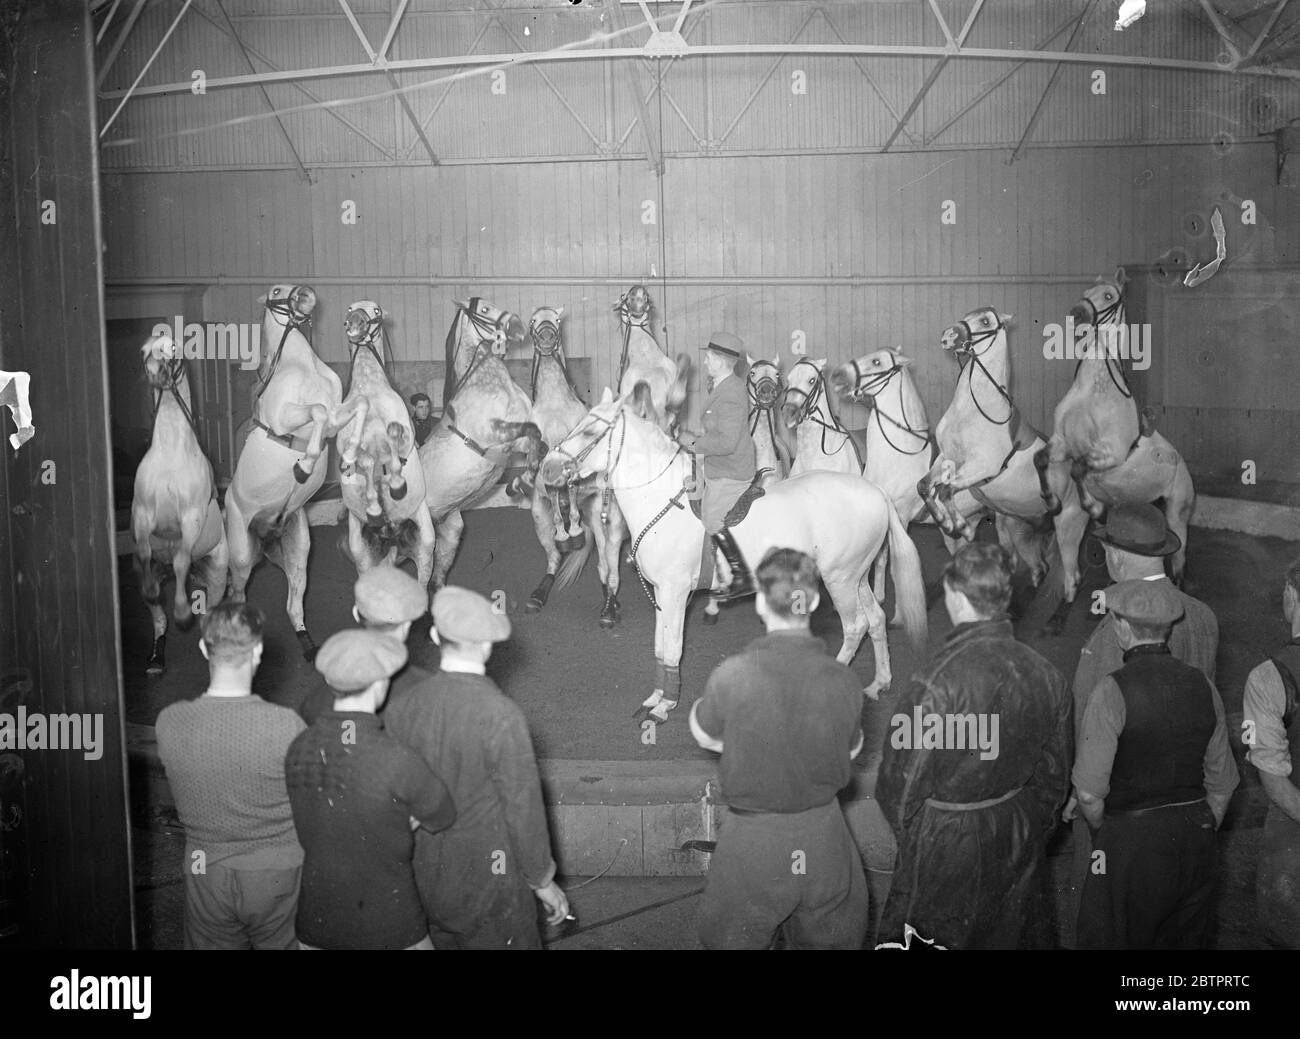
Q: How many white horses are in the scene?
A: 12